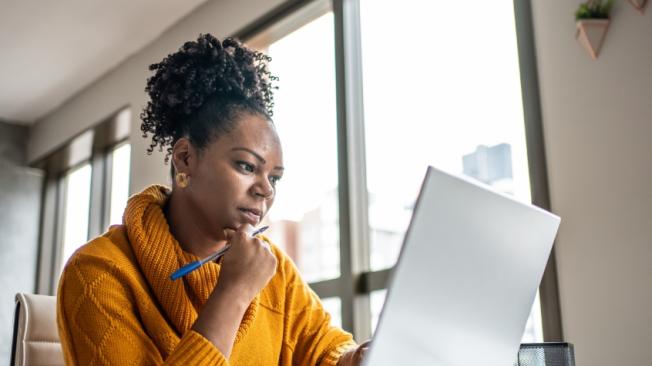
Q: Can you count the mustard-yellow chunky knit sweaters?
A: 1